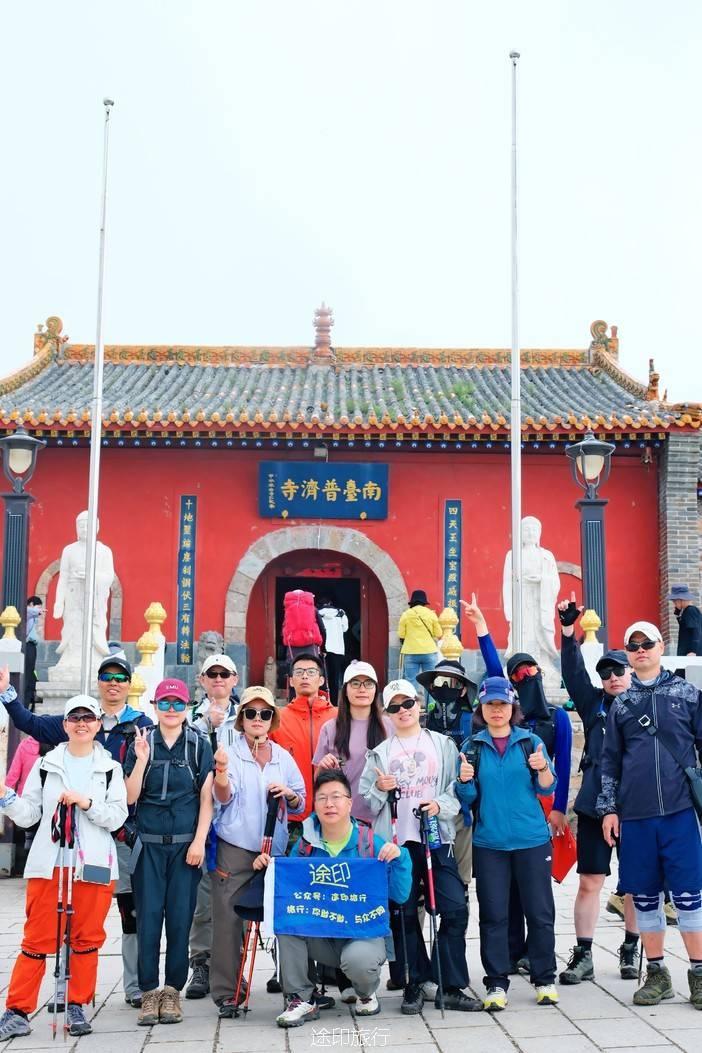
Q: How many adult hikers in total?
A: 14